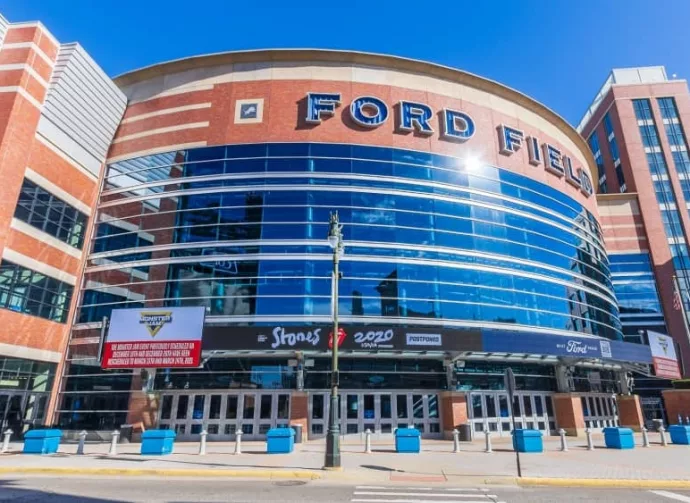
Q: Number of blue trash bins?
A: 7